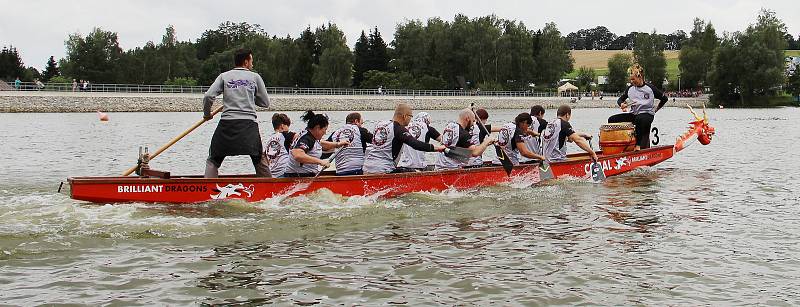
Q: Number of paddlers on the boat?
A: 10